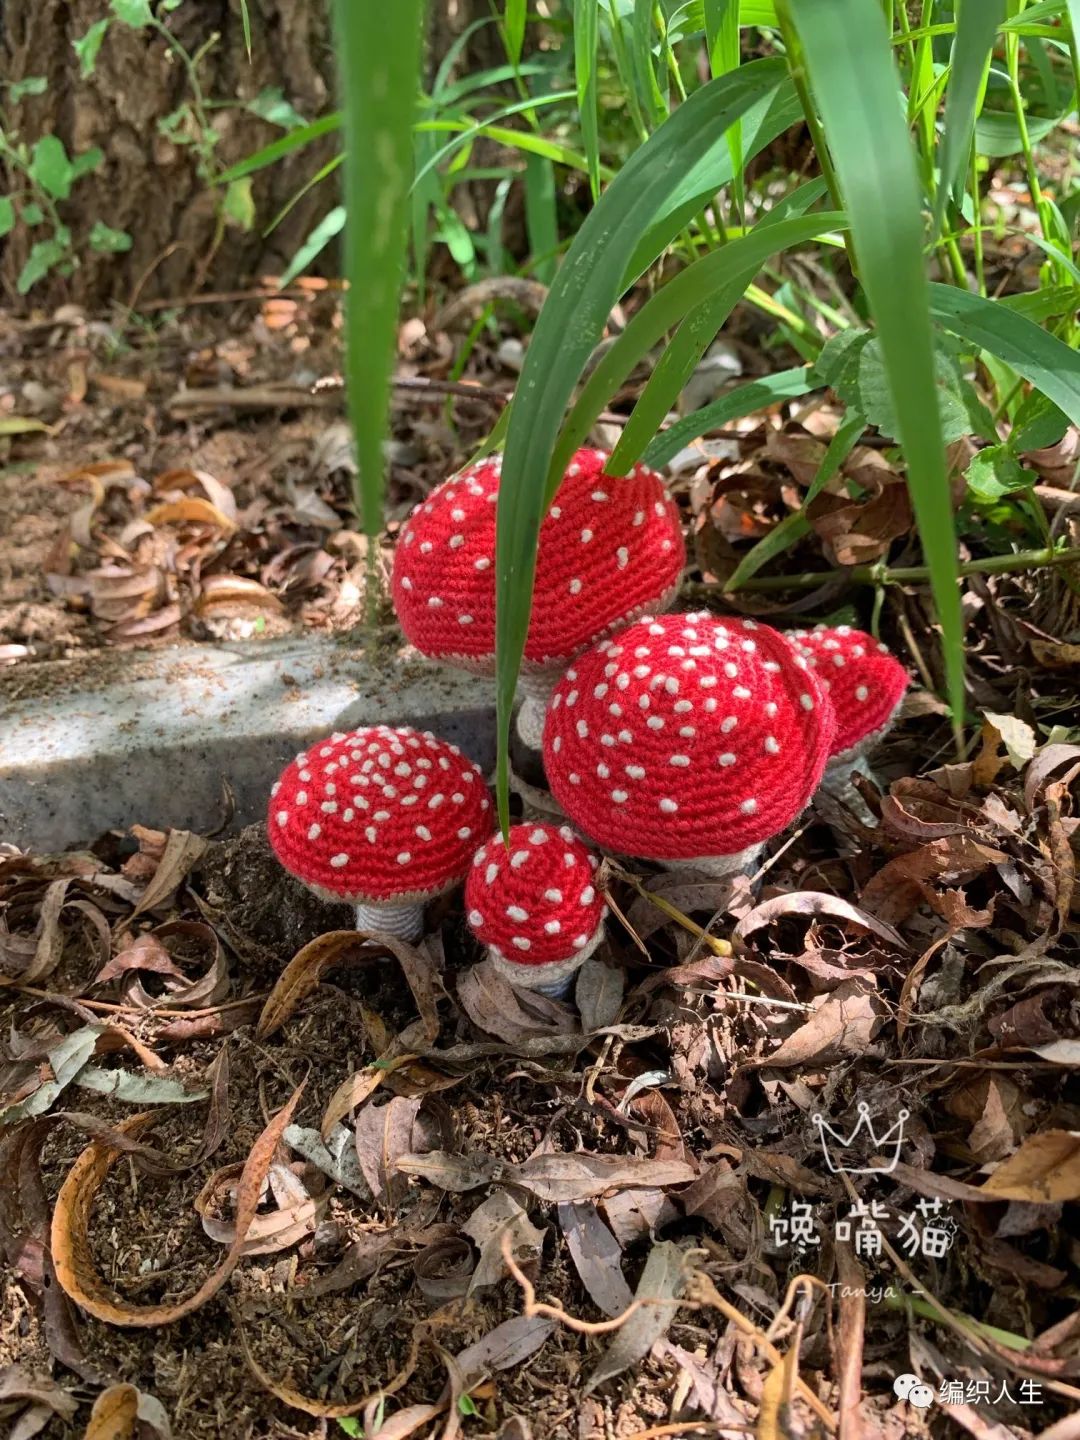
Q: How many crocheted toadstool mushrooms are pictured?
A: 5